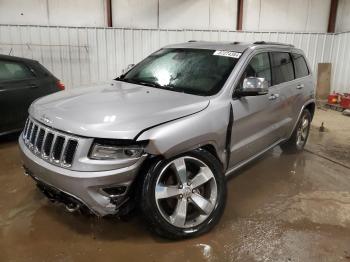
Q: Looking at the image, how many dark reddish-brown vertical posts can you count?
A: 3